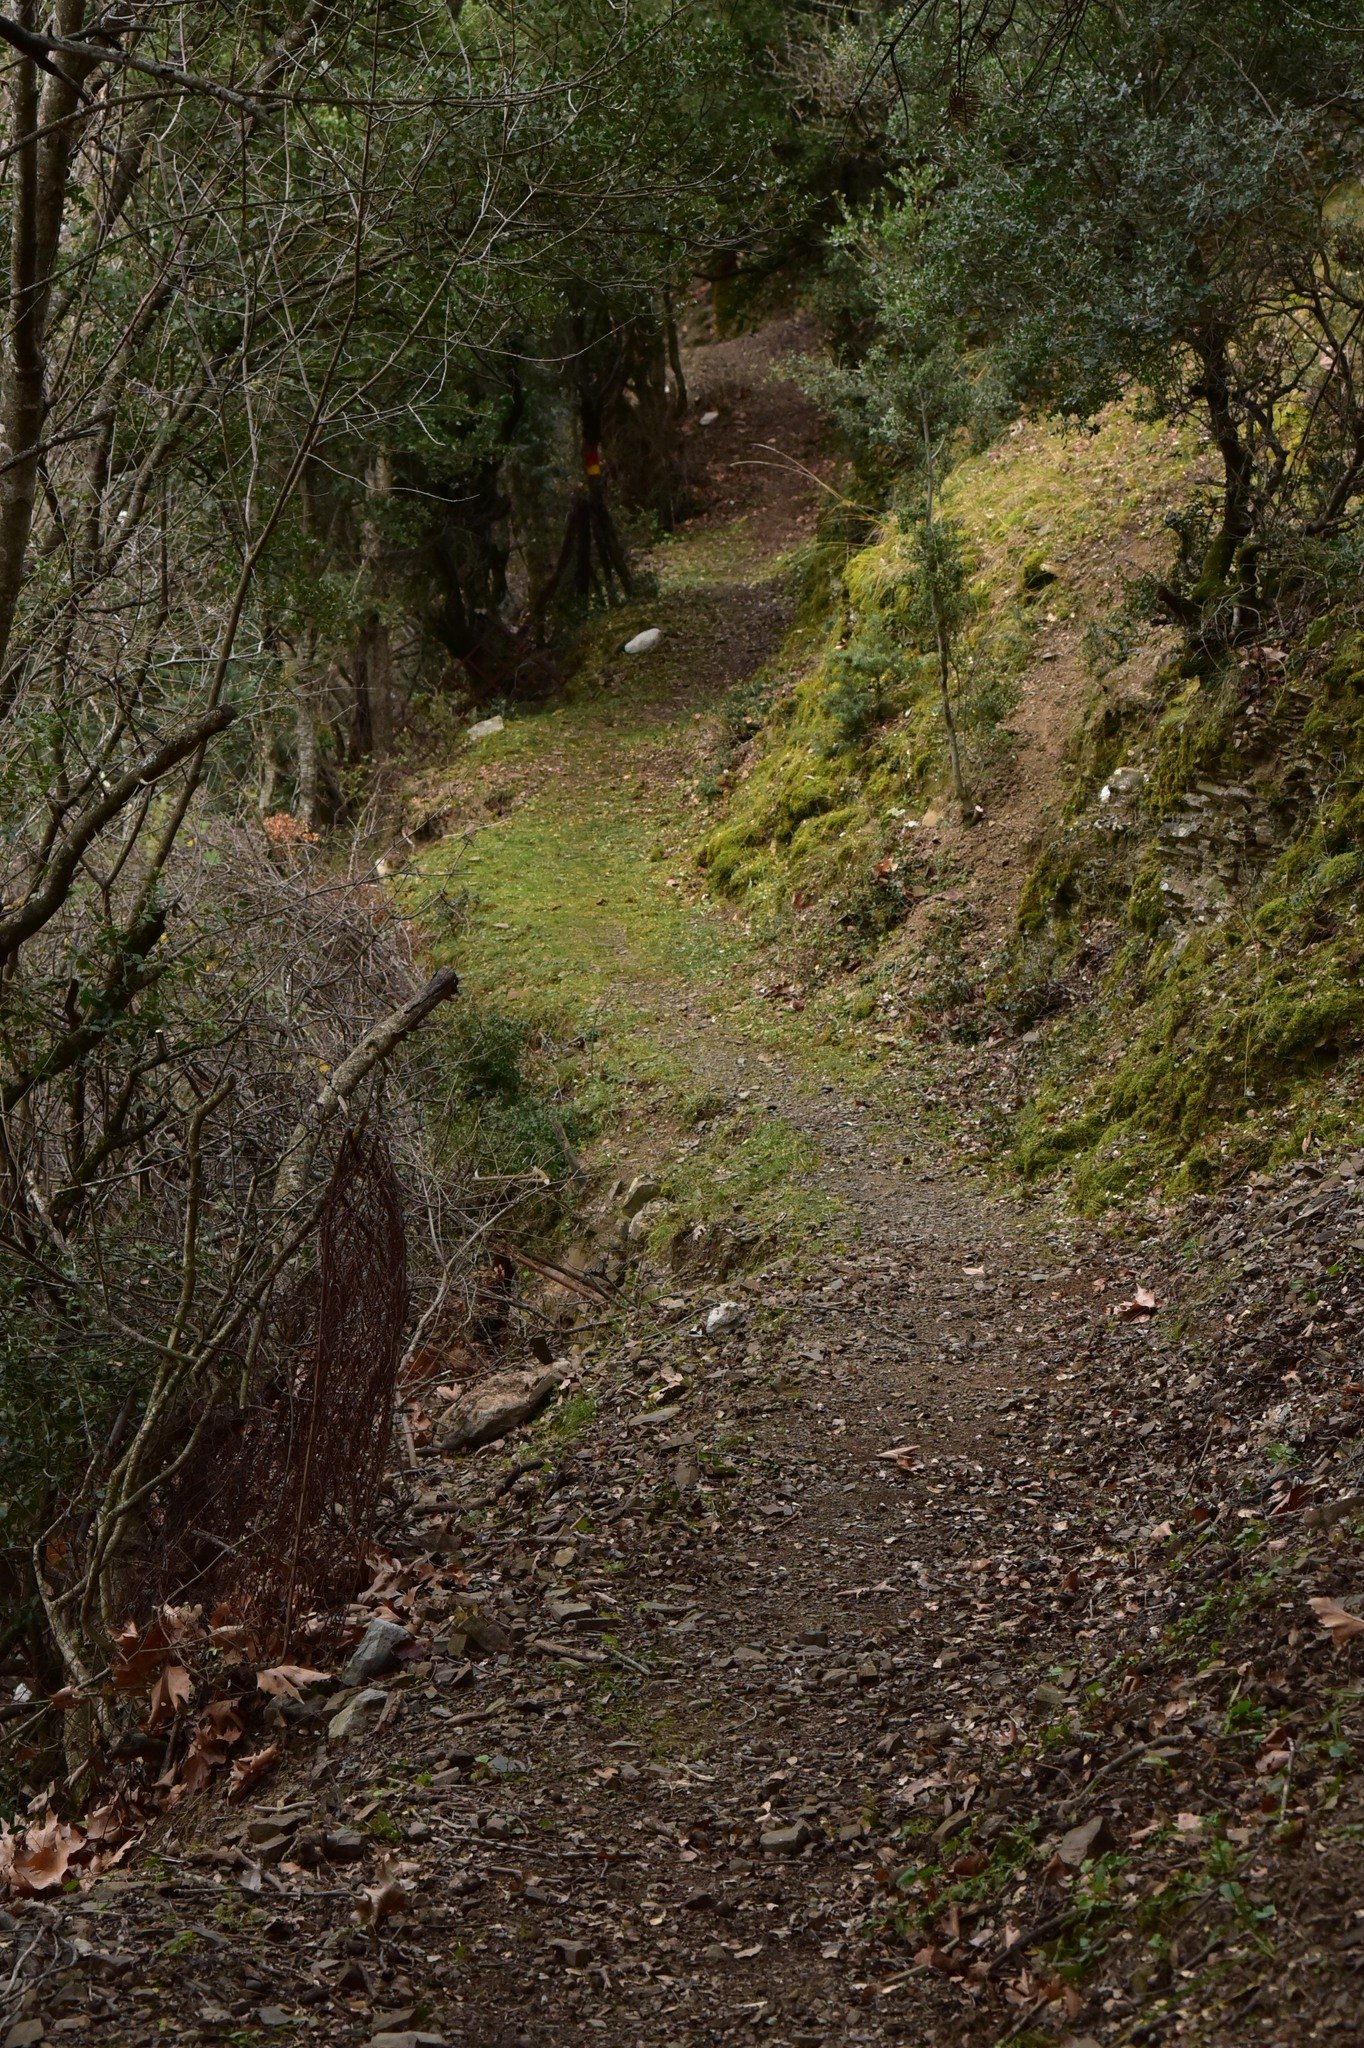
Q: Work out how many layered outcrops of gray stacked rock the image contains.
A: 1